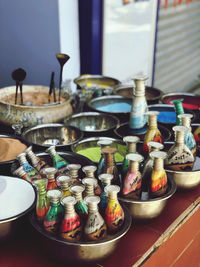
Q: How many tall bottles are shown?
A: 1